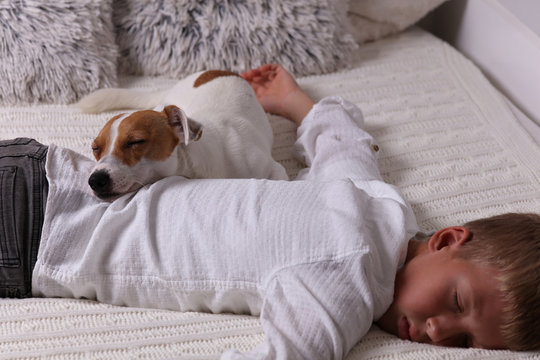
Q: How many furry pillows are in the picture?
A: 2